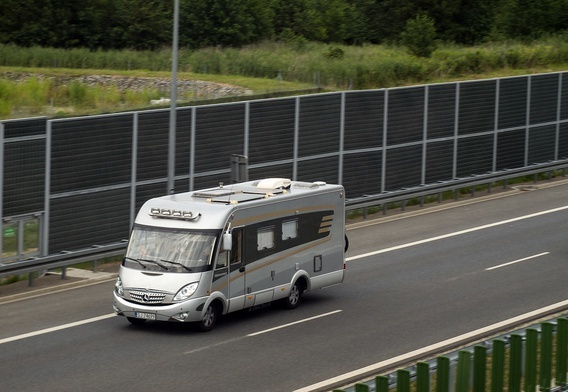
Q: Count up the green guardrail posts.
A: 13